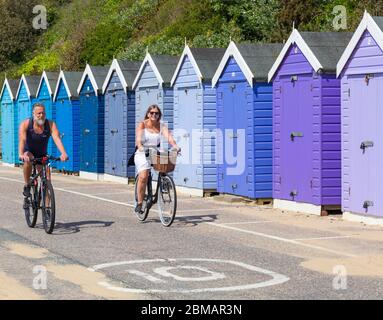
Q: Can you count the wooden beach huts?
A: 11